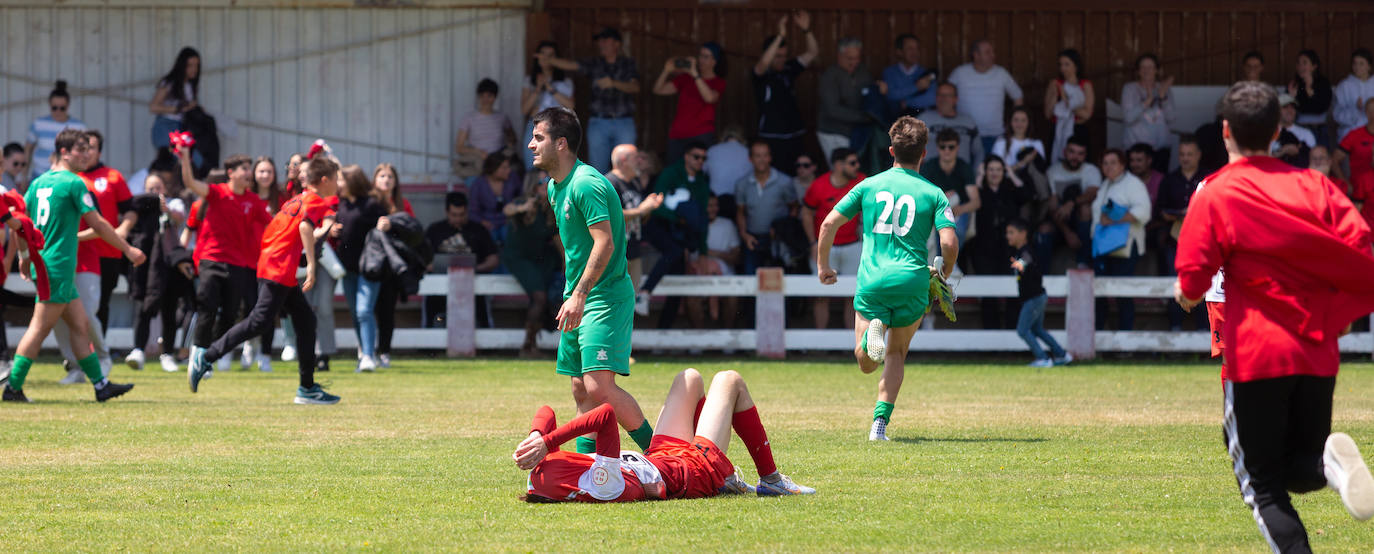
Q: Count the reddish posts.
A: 3